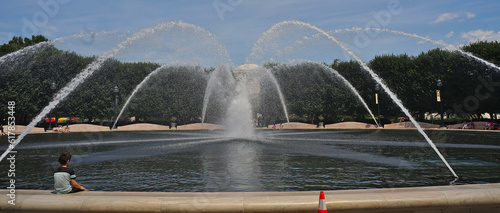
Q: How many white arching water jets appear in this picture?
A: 8